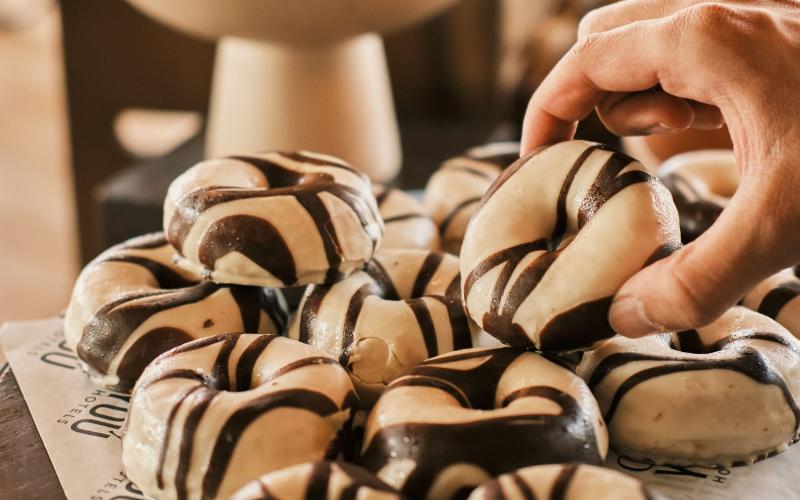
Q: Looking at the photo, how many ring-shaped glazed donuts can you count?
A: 13